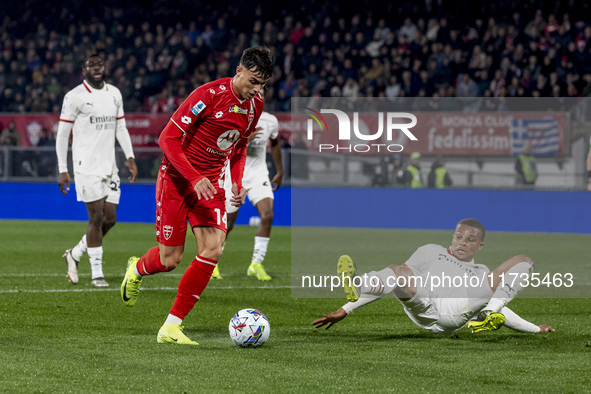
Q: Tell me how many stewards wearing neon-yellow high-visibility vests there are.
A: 3